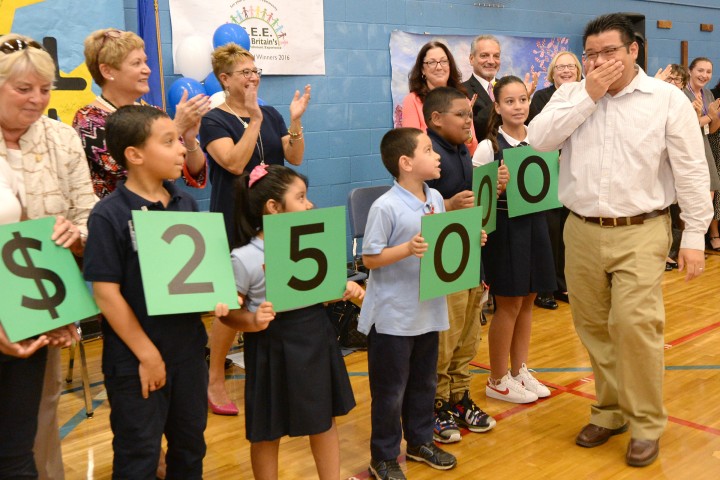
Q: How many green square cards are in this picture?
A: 6